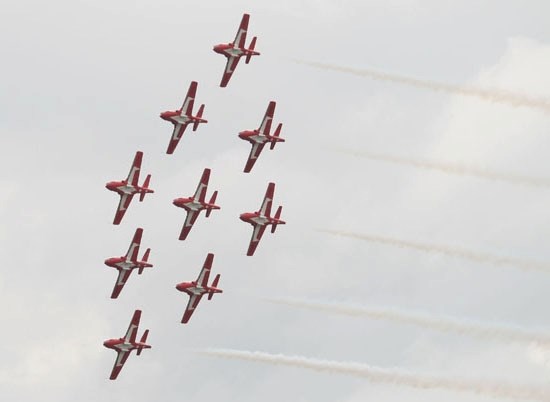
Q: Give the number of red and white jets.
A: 9